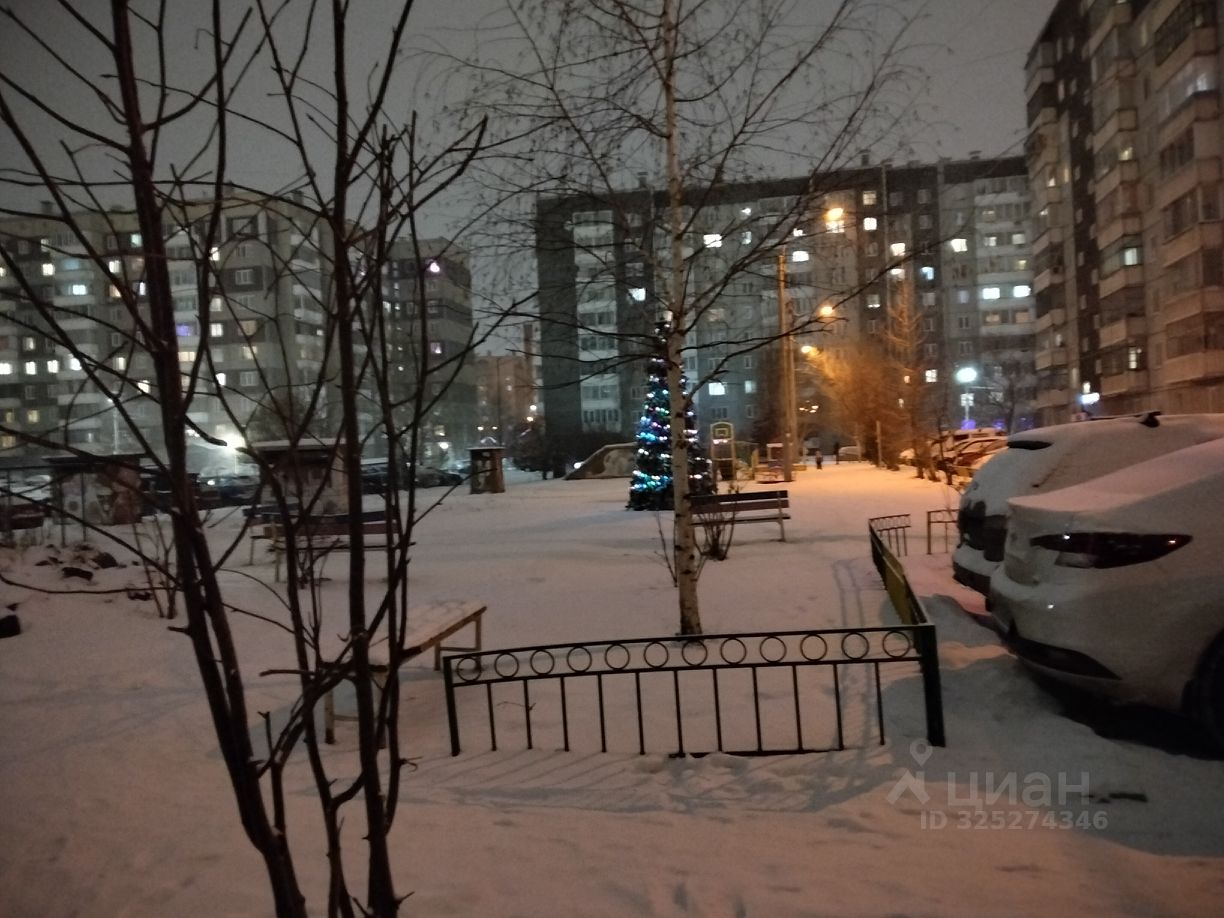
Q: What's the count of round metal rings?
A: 12